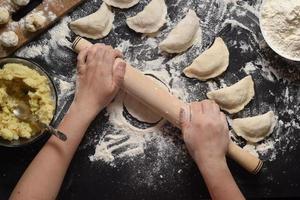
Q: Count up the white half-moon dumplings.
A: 7